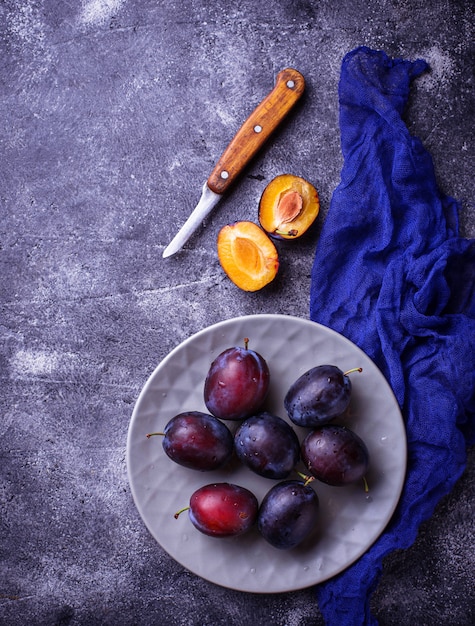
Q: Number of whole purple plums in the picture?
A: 7